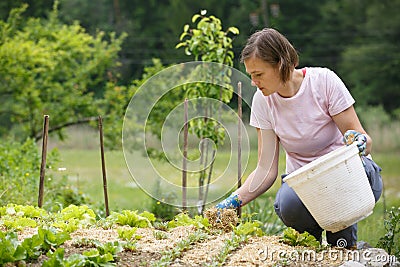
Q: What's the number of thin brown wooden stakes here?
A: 4